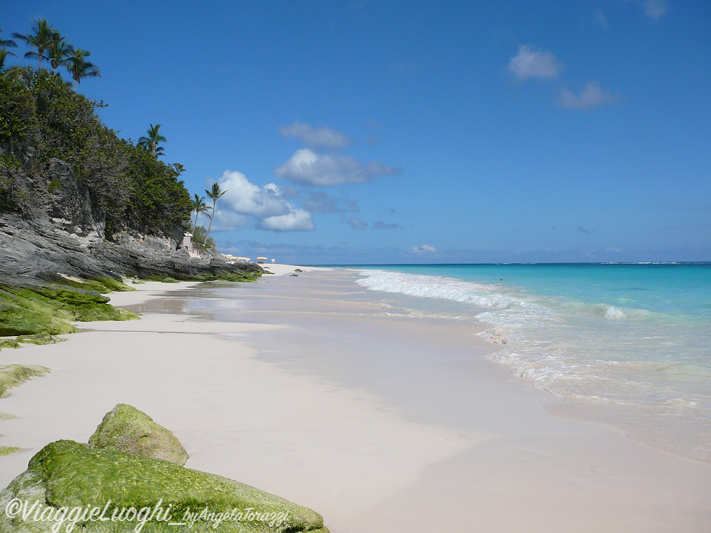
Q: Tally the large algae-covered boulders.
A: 2